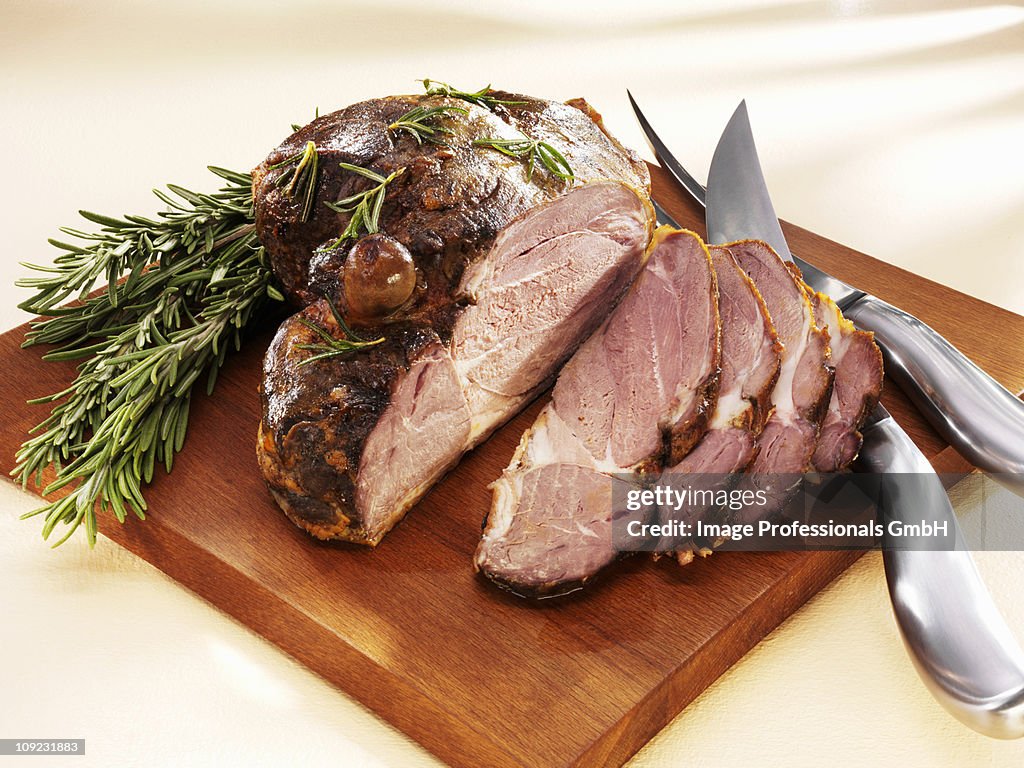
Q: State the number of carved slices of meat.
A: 4